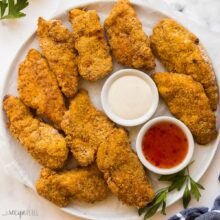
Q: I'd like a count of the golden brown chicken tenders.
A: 10